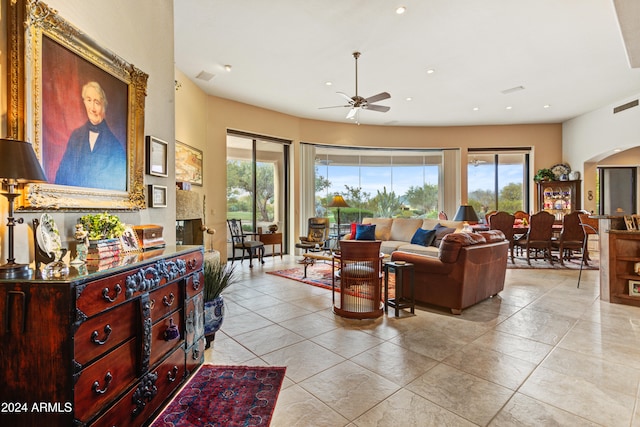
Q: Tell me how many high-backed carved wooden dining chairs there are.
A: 5